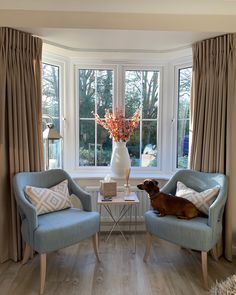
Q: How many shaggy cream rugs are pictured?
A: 1